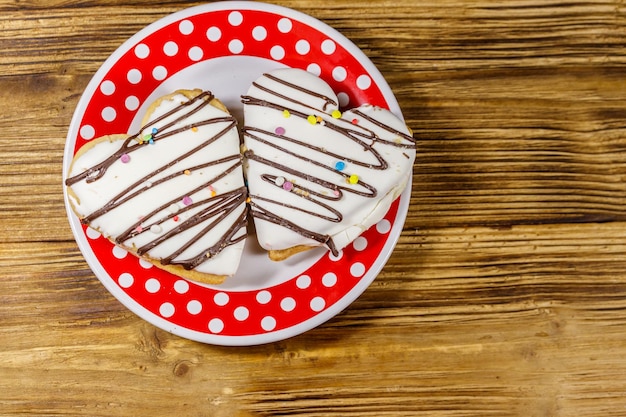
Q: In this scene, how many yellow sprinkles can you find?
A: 4